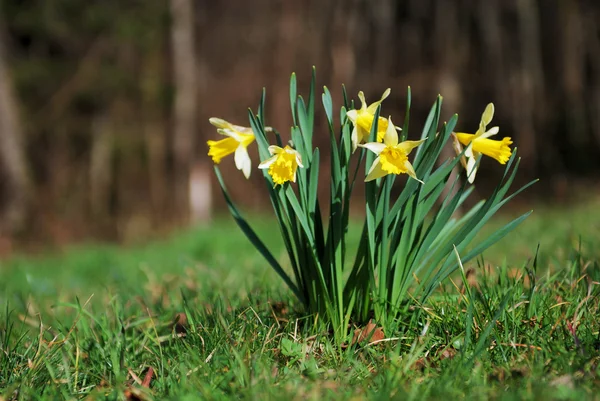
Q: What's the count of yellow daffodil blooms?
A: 5